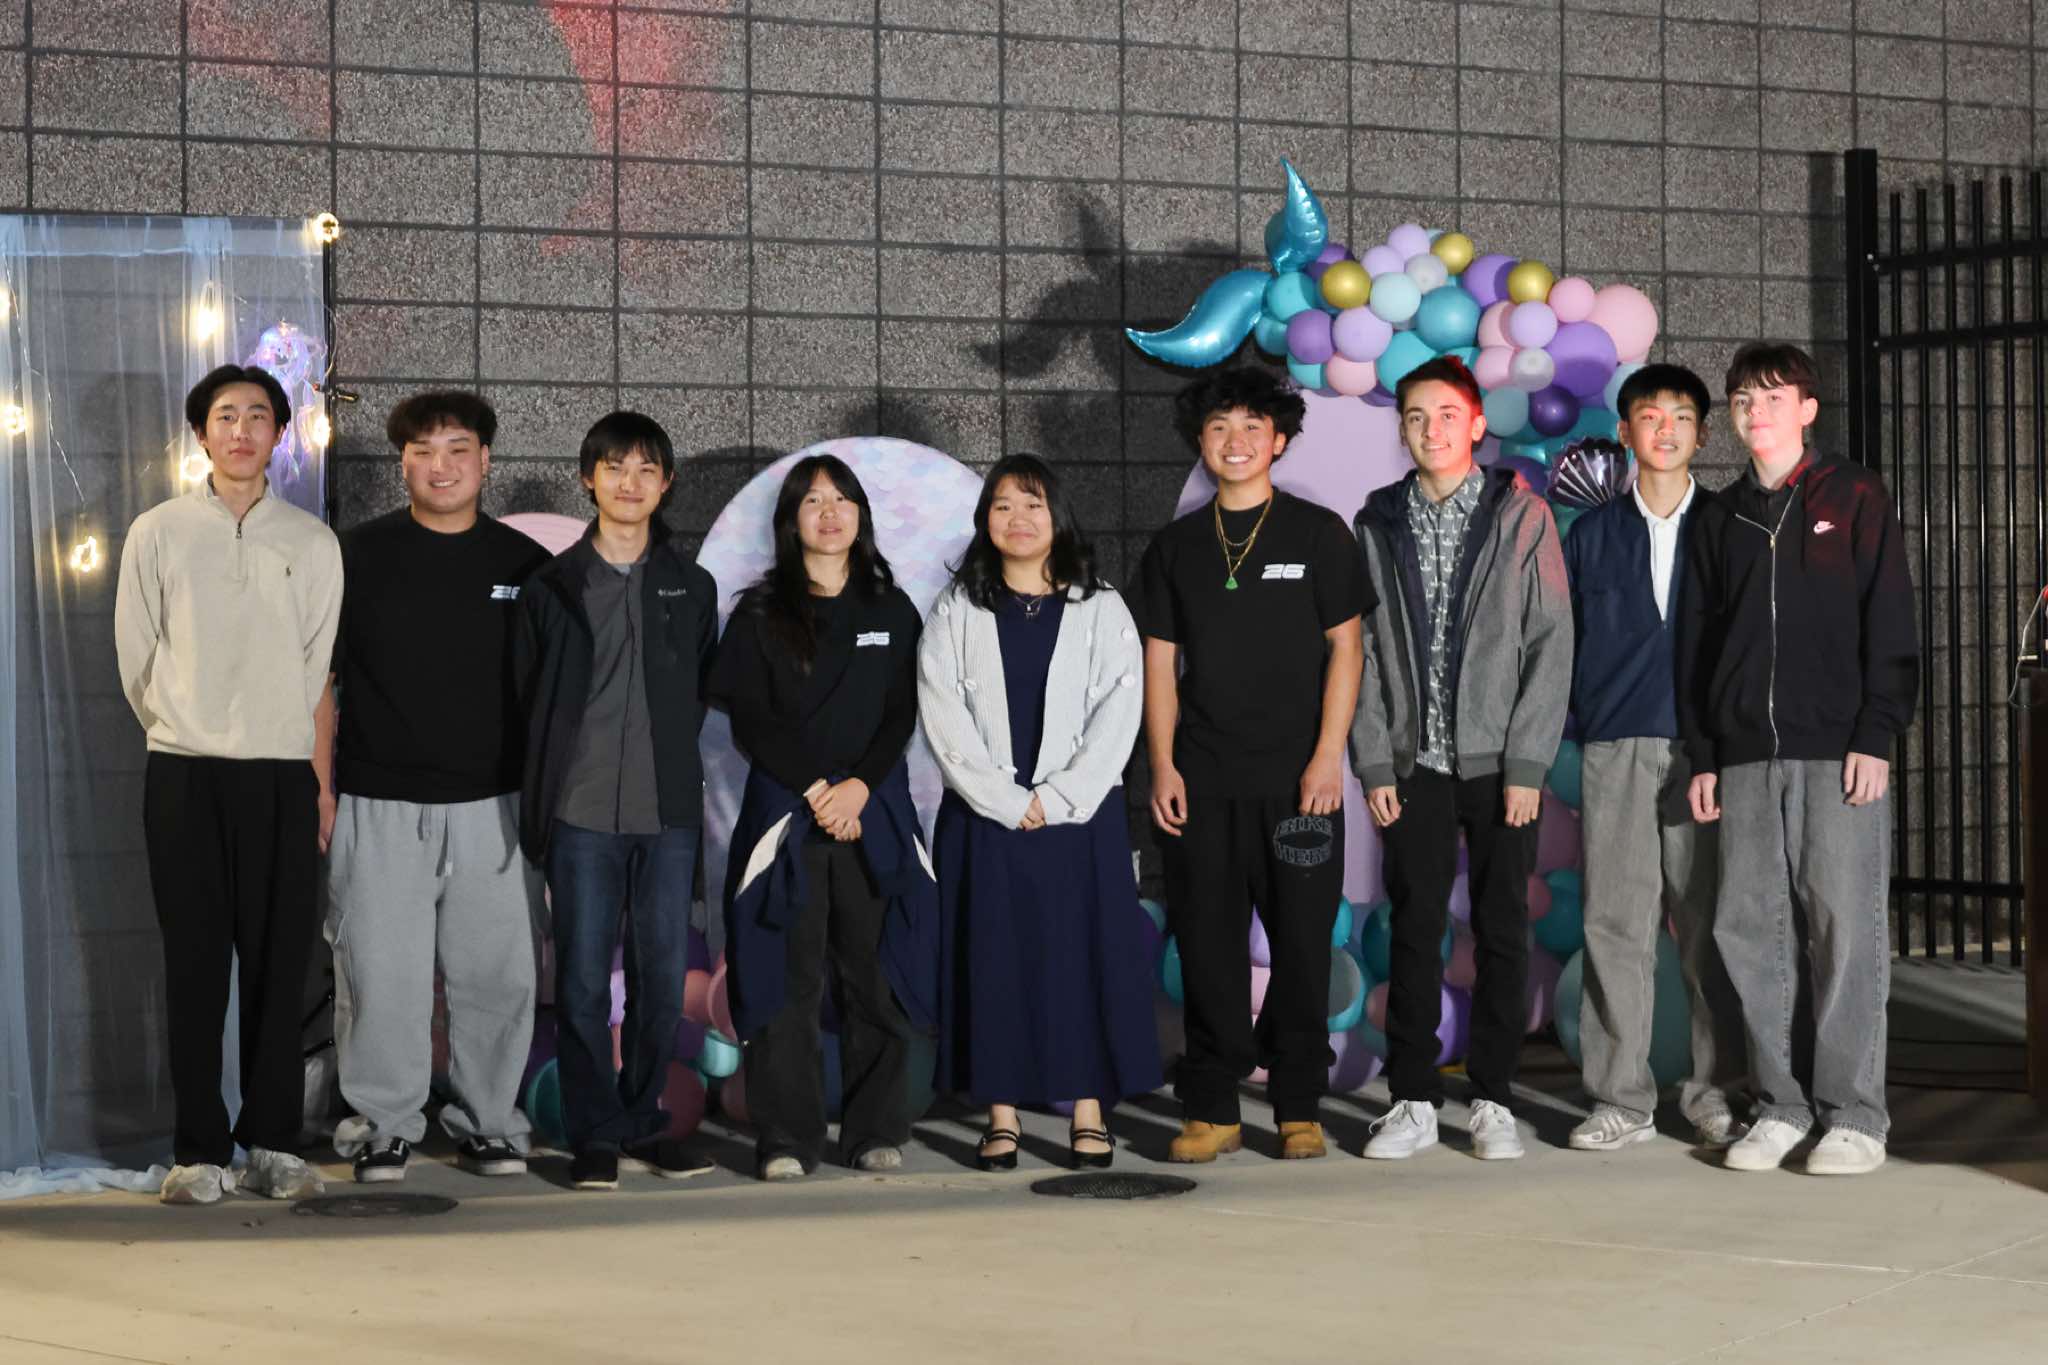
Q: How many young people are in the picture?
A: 9